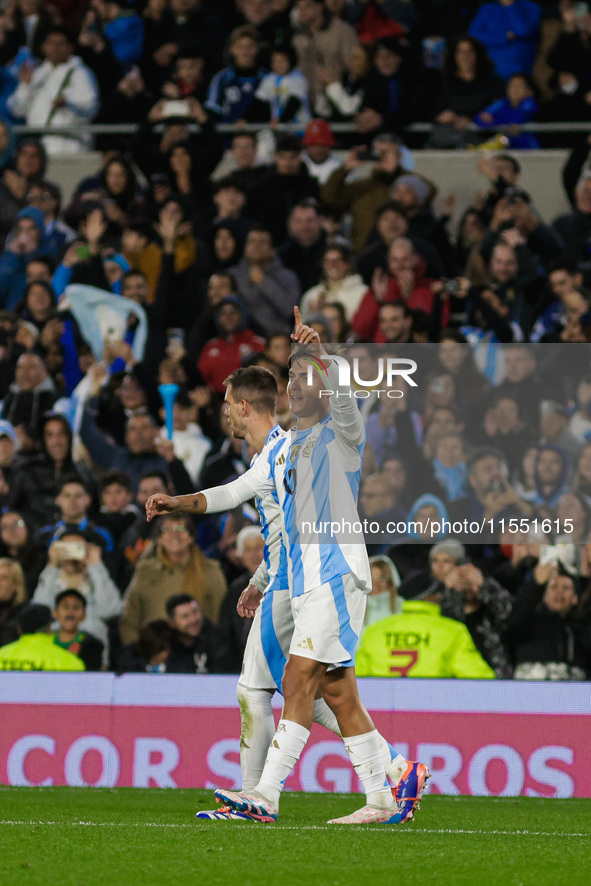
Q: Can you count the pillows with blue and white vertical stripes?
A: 0